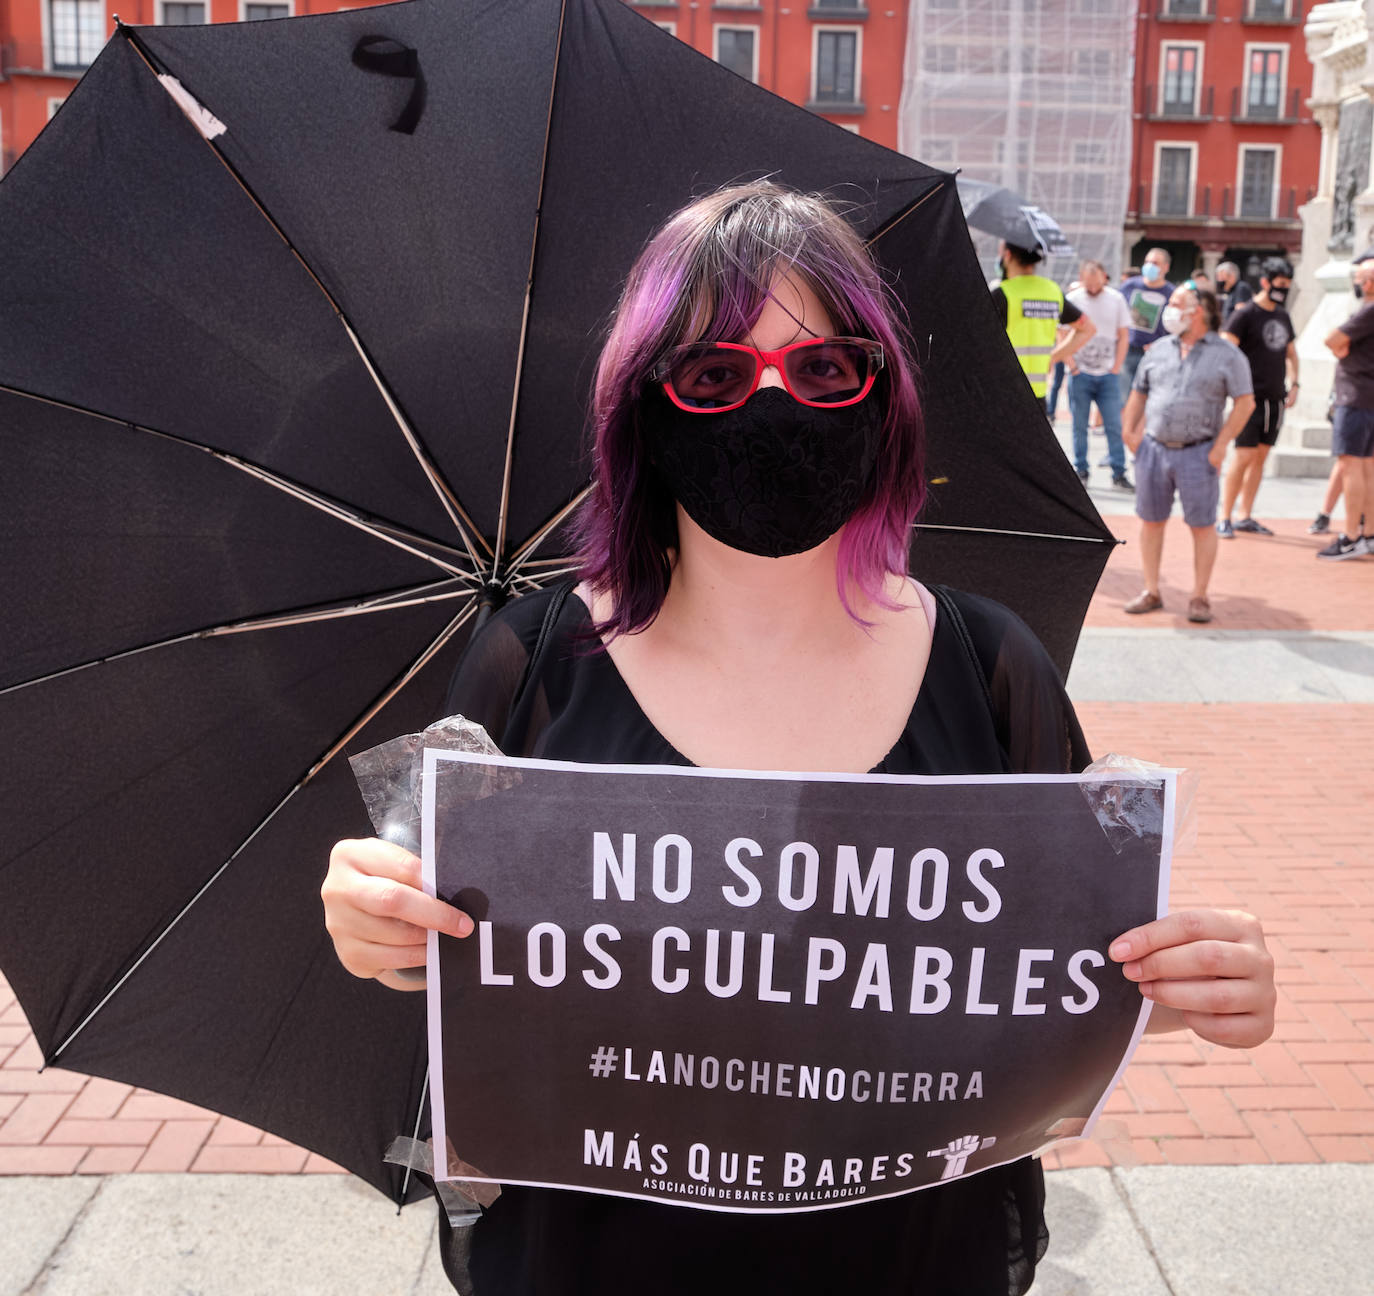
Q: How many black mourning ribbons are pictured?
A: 1